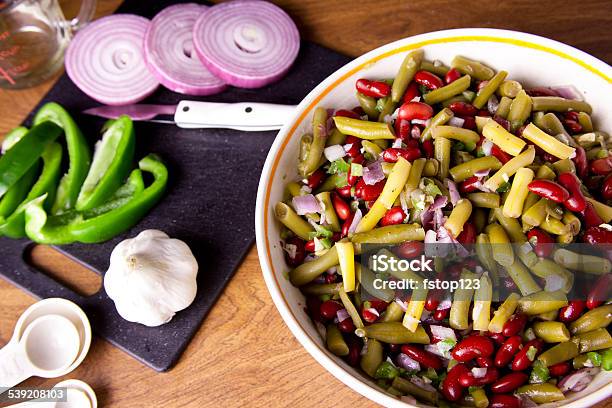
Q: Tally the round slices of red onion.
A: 3